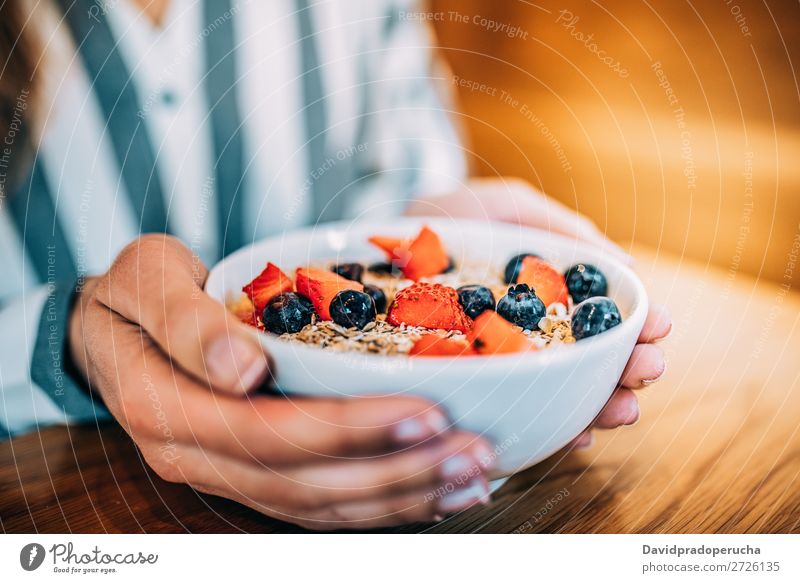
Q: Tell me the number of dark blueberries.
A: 11